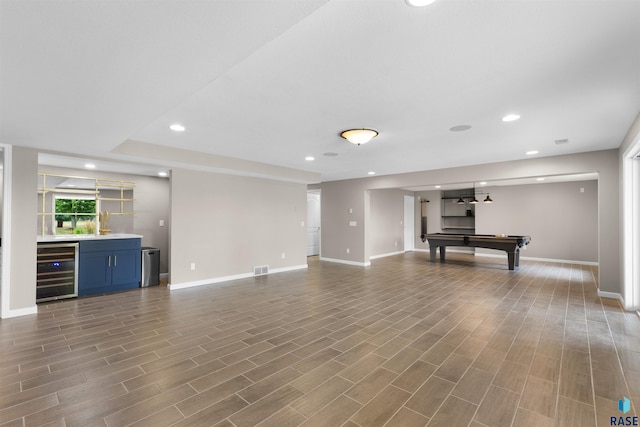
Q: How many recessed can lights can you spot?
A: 11